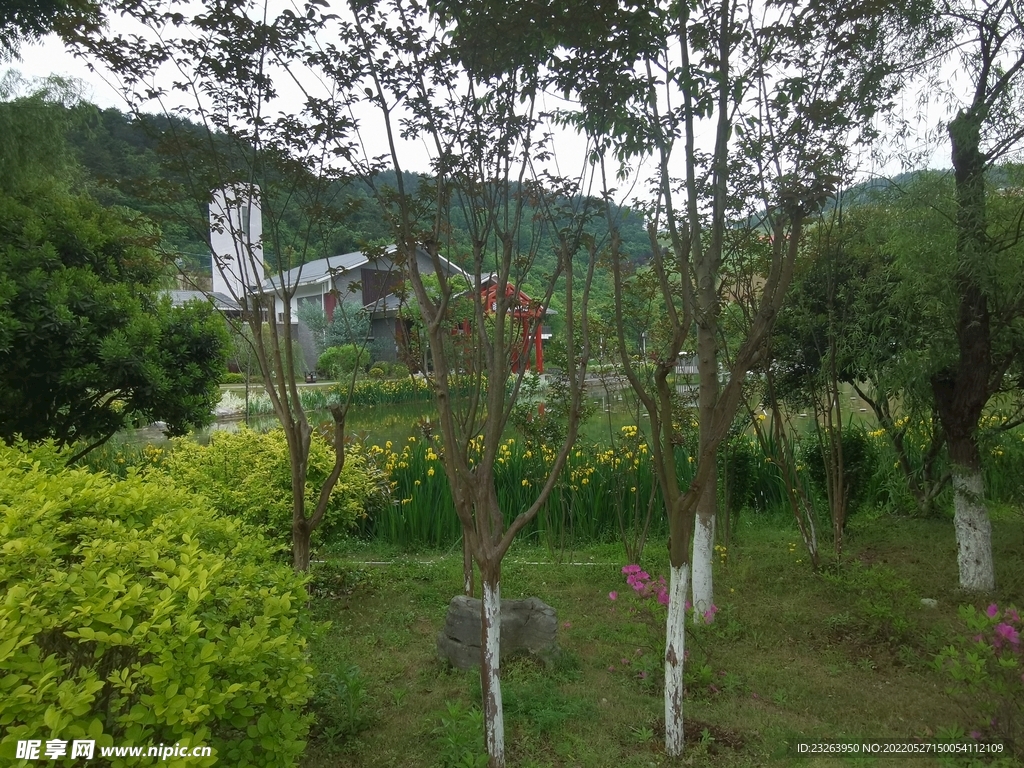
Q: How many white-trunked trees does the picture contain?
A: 4